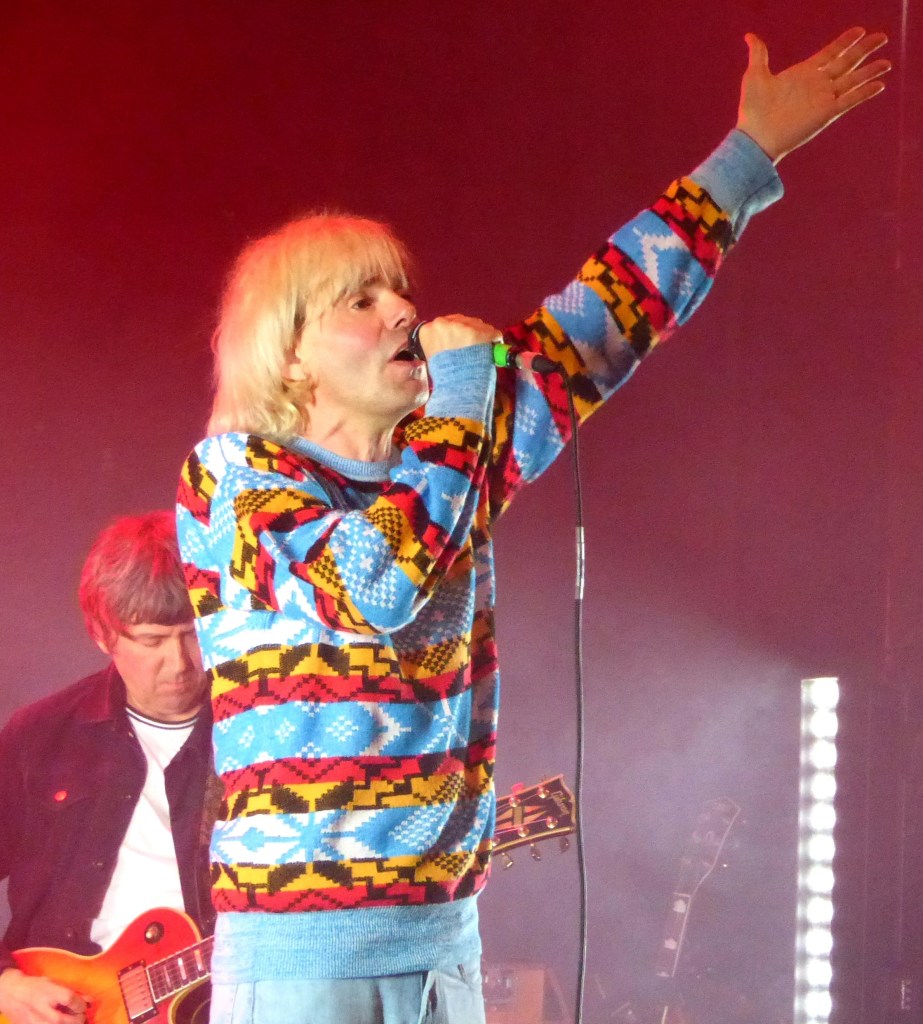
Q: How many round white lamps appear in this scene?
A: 11